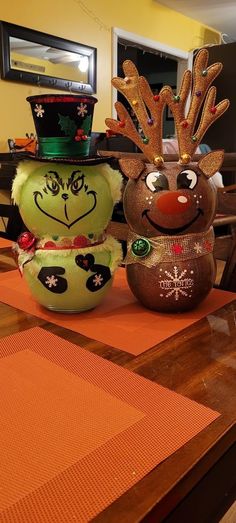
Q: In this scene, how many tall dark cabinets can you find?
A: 1